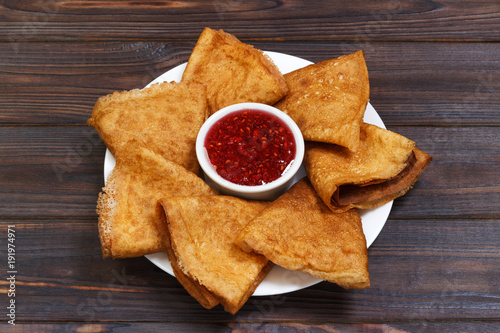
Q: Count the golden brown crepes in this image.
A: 7